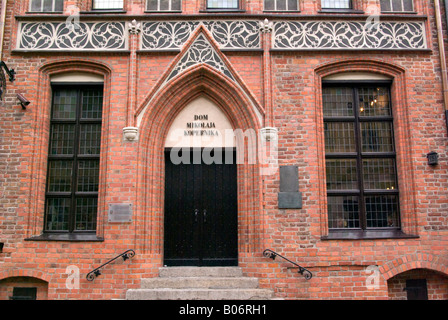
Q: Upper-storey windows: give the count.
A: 7